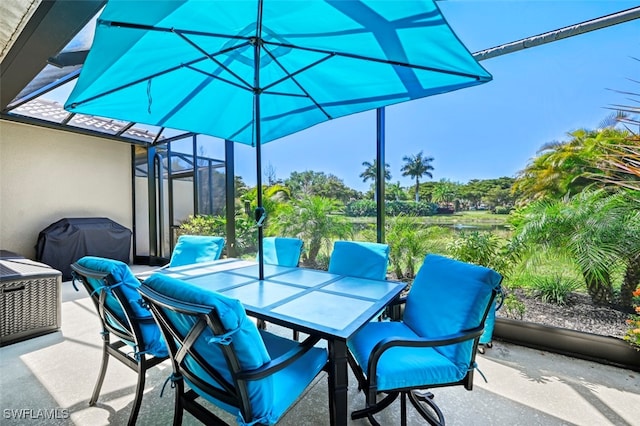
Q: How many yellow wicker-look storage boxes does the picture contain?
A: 0